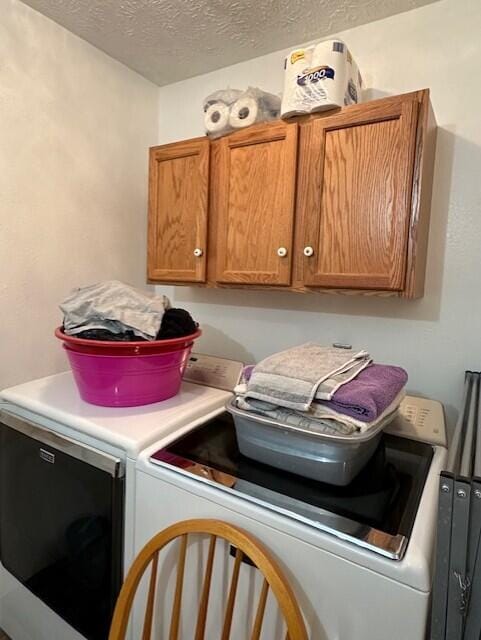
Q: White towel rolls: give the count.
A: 2